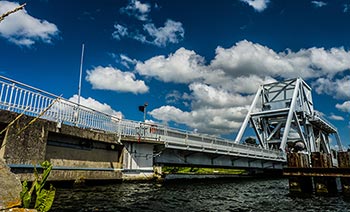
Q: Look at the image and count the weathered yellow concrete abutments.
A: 1